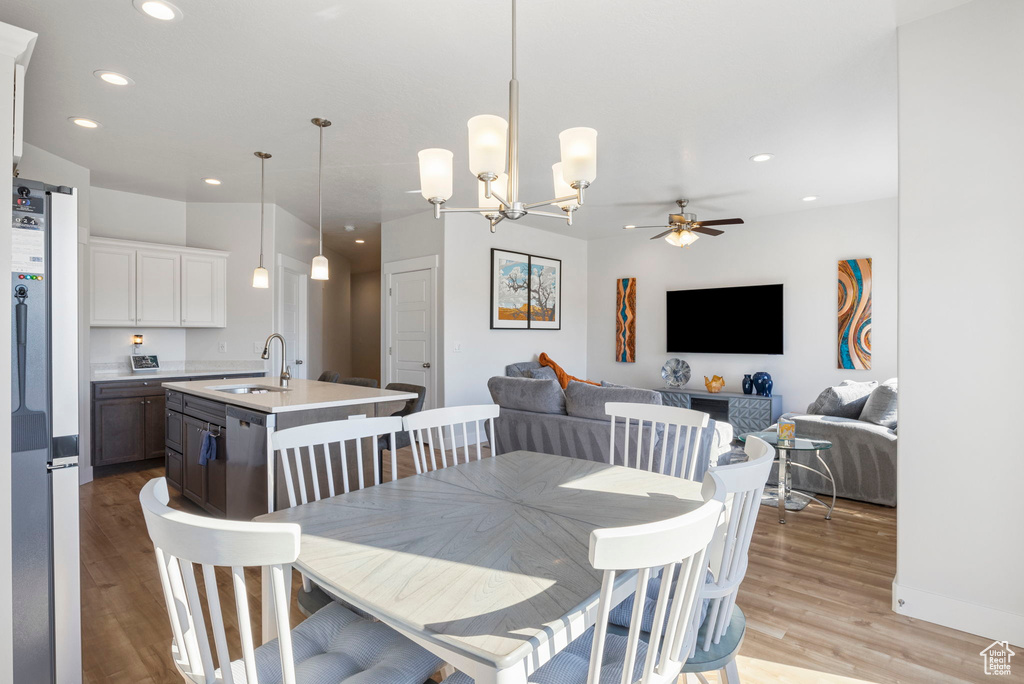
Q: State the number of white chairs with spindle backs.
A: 6